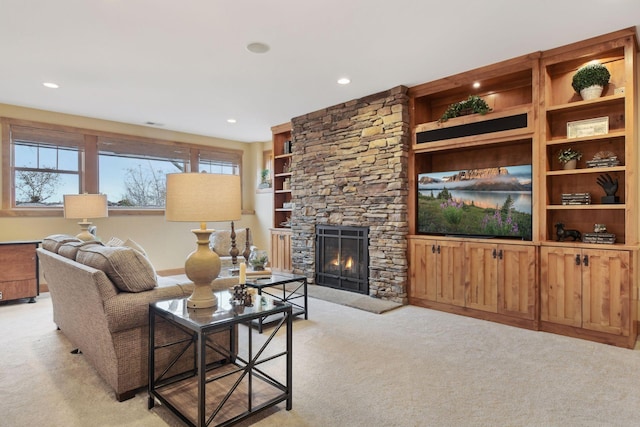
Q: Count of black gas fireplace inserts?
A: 1